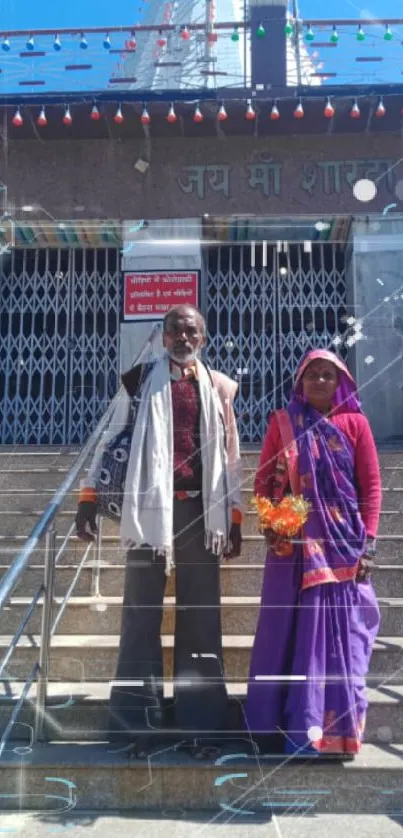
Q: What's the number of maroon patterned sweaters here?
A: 1